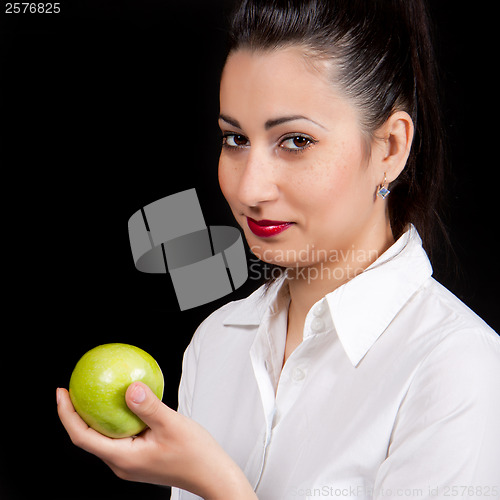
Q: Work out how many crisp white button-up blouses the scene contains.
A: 1